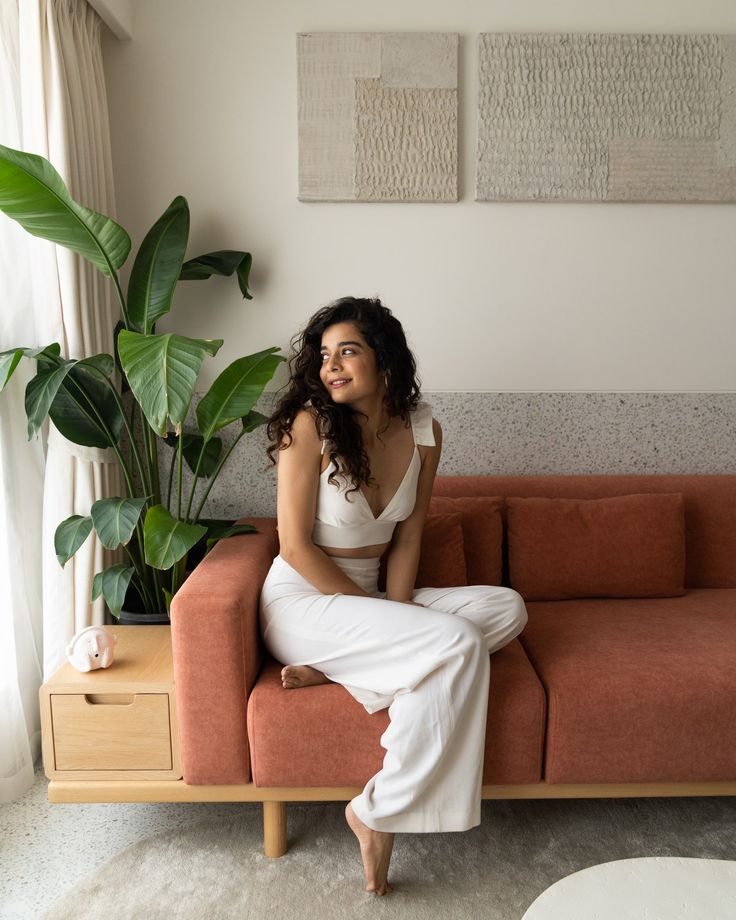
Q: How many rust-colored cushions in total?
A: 3